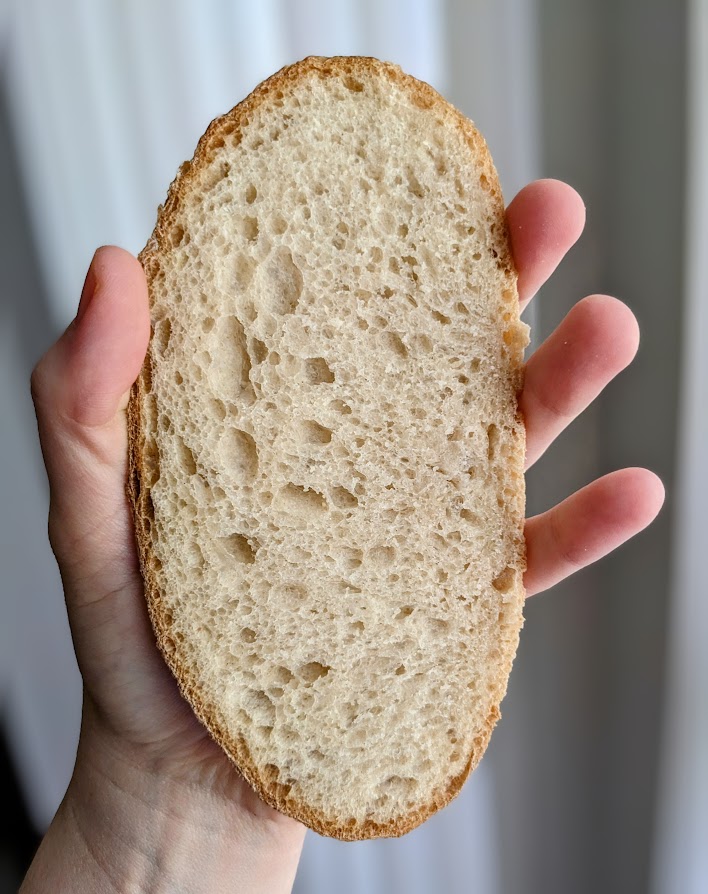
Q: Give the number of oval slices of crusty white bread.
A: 1